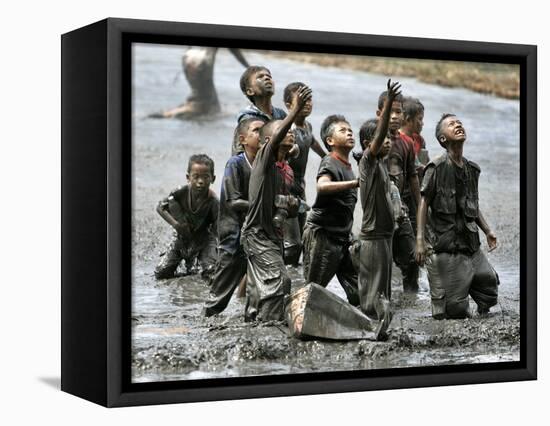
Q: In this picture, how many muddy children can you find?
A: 10